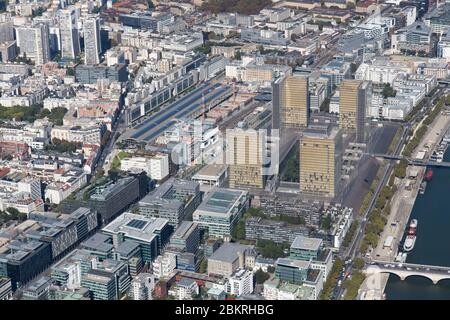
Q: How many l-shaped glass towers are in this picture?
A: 4